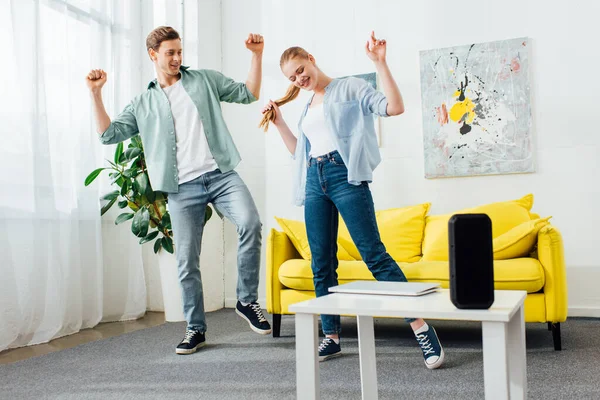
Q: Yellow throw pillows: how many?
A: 4